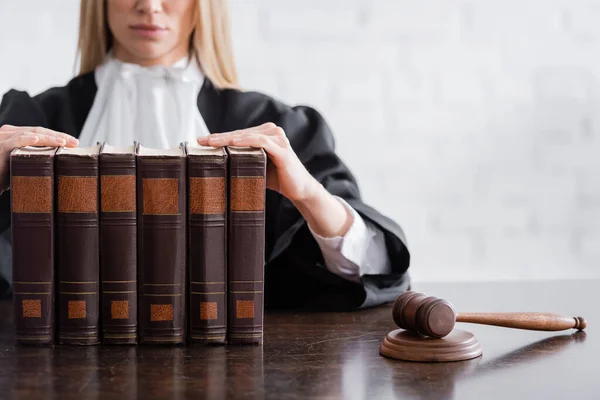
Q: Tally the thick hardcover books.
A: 6